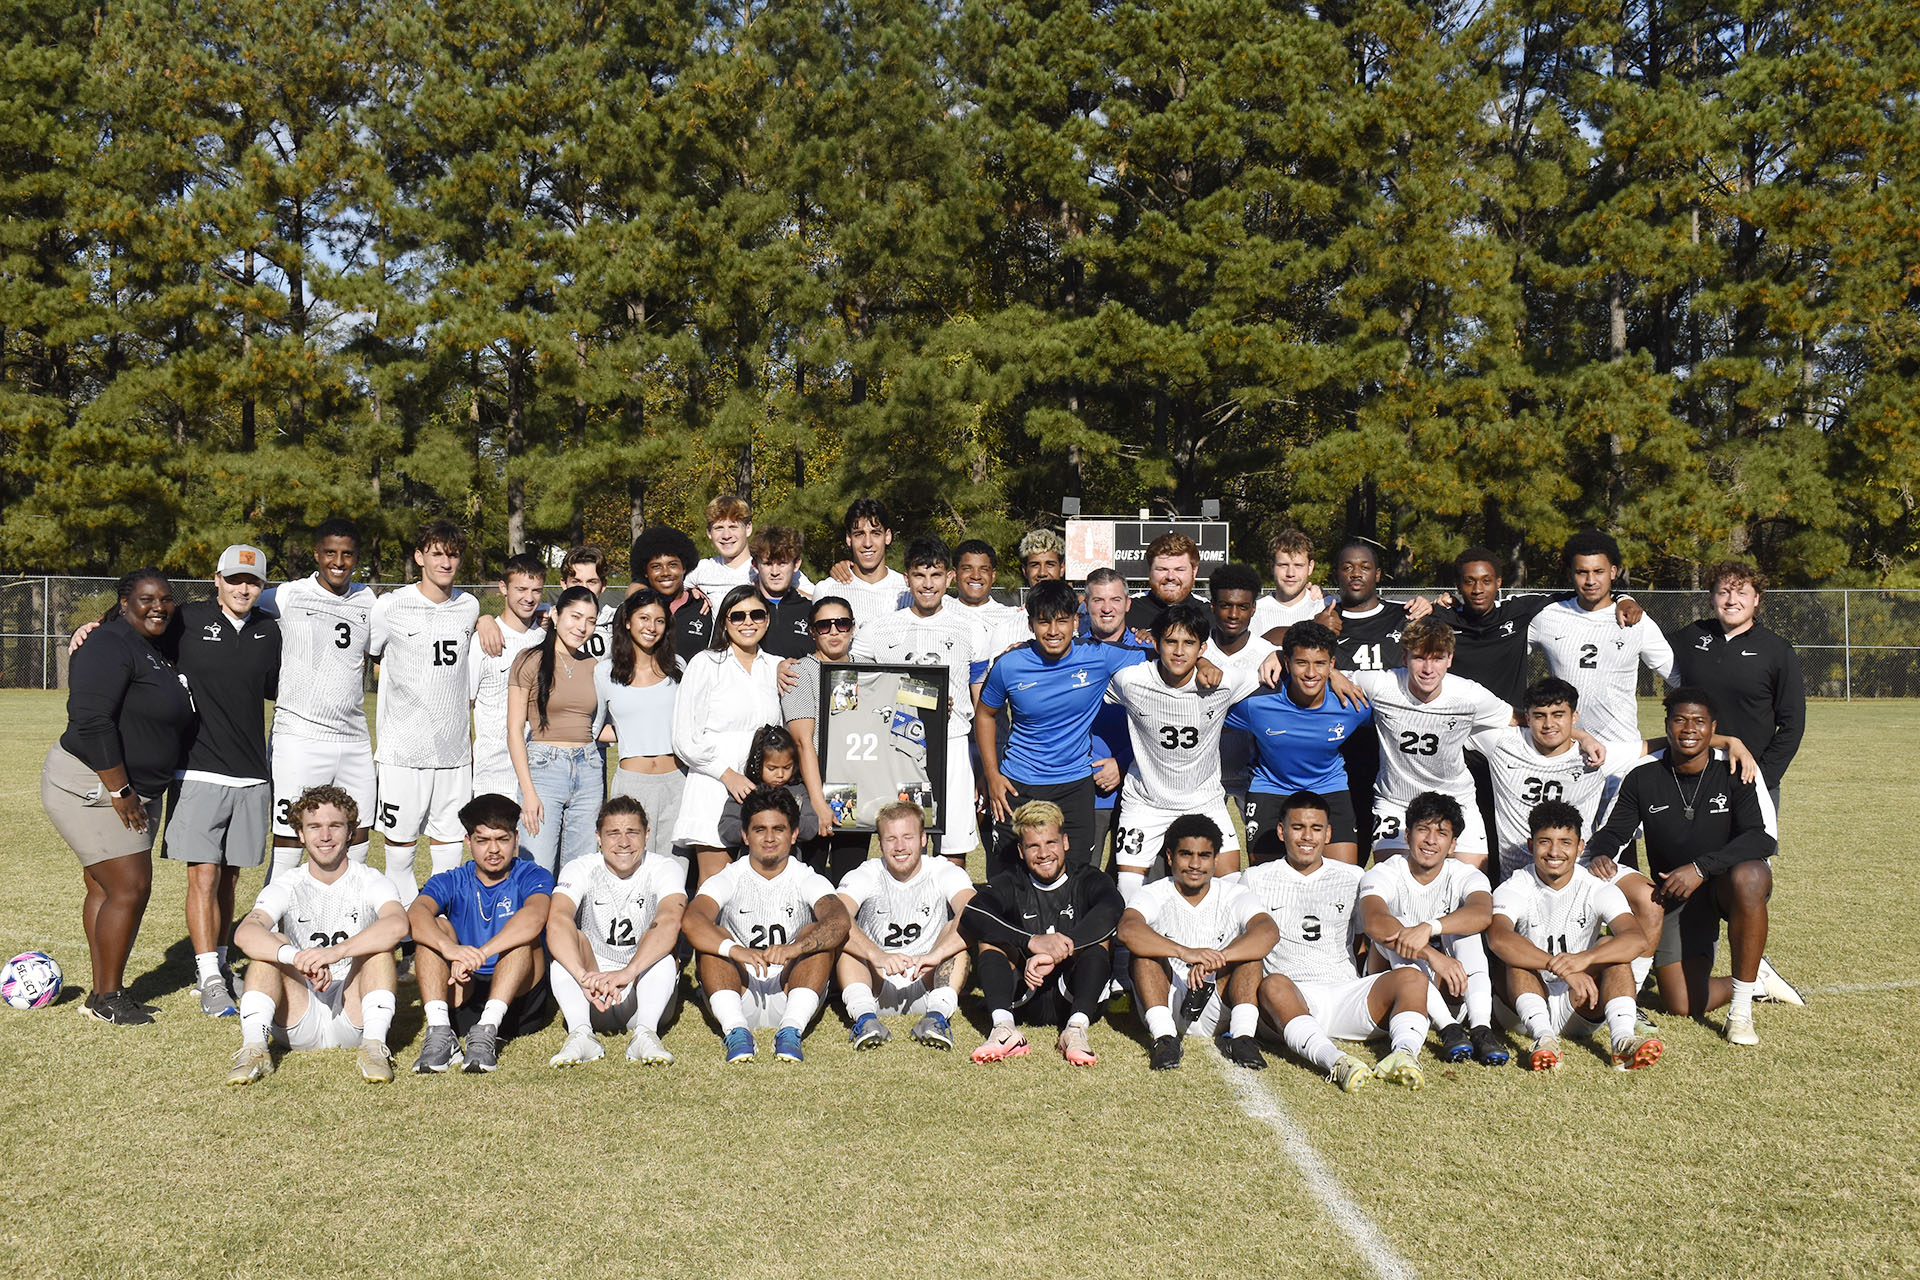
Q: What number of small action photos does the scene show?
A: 4